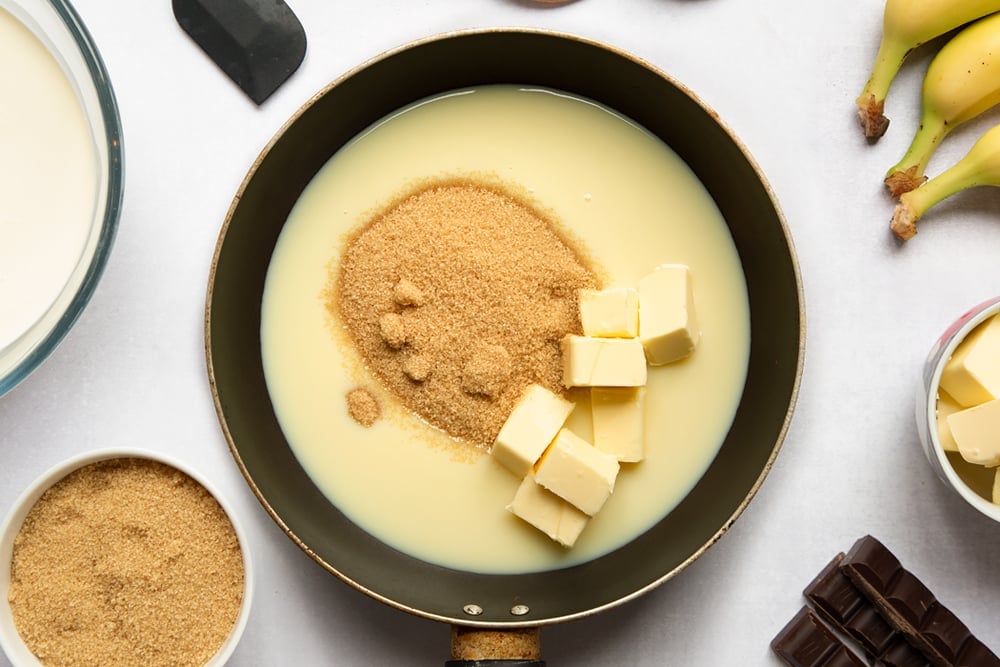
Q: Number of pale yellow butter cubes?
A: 11